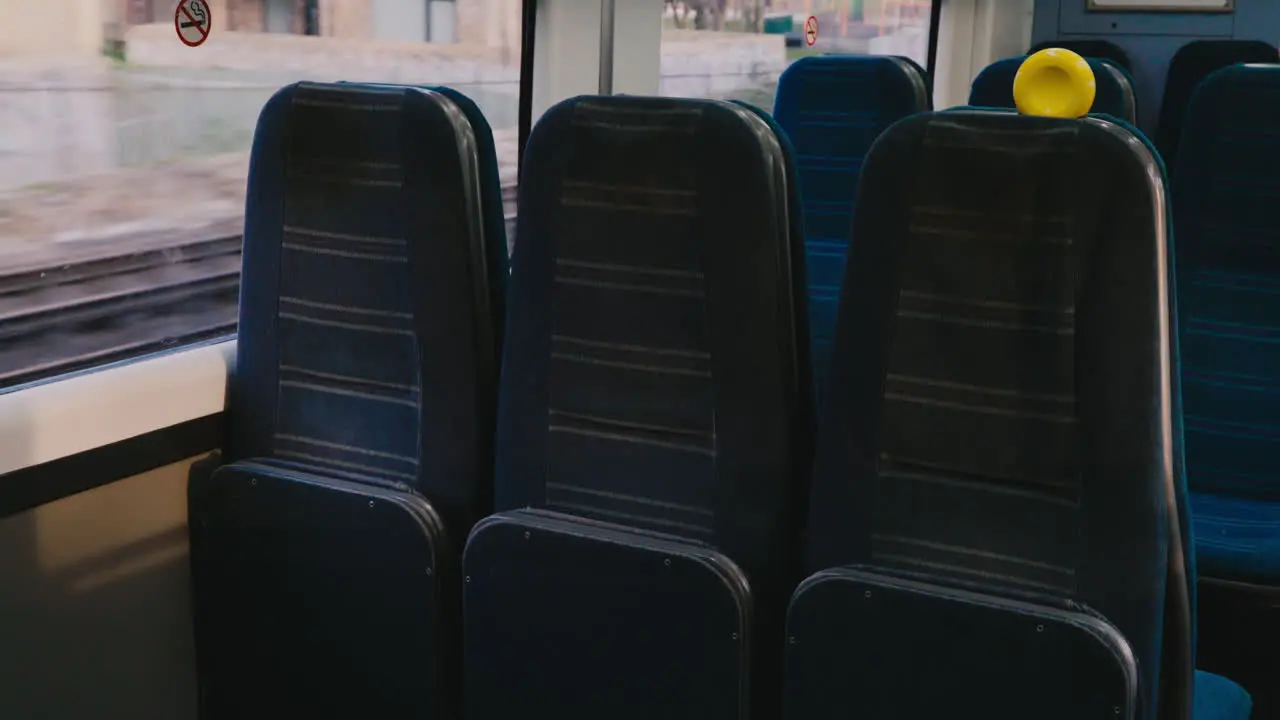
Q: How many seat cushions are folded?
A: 3